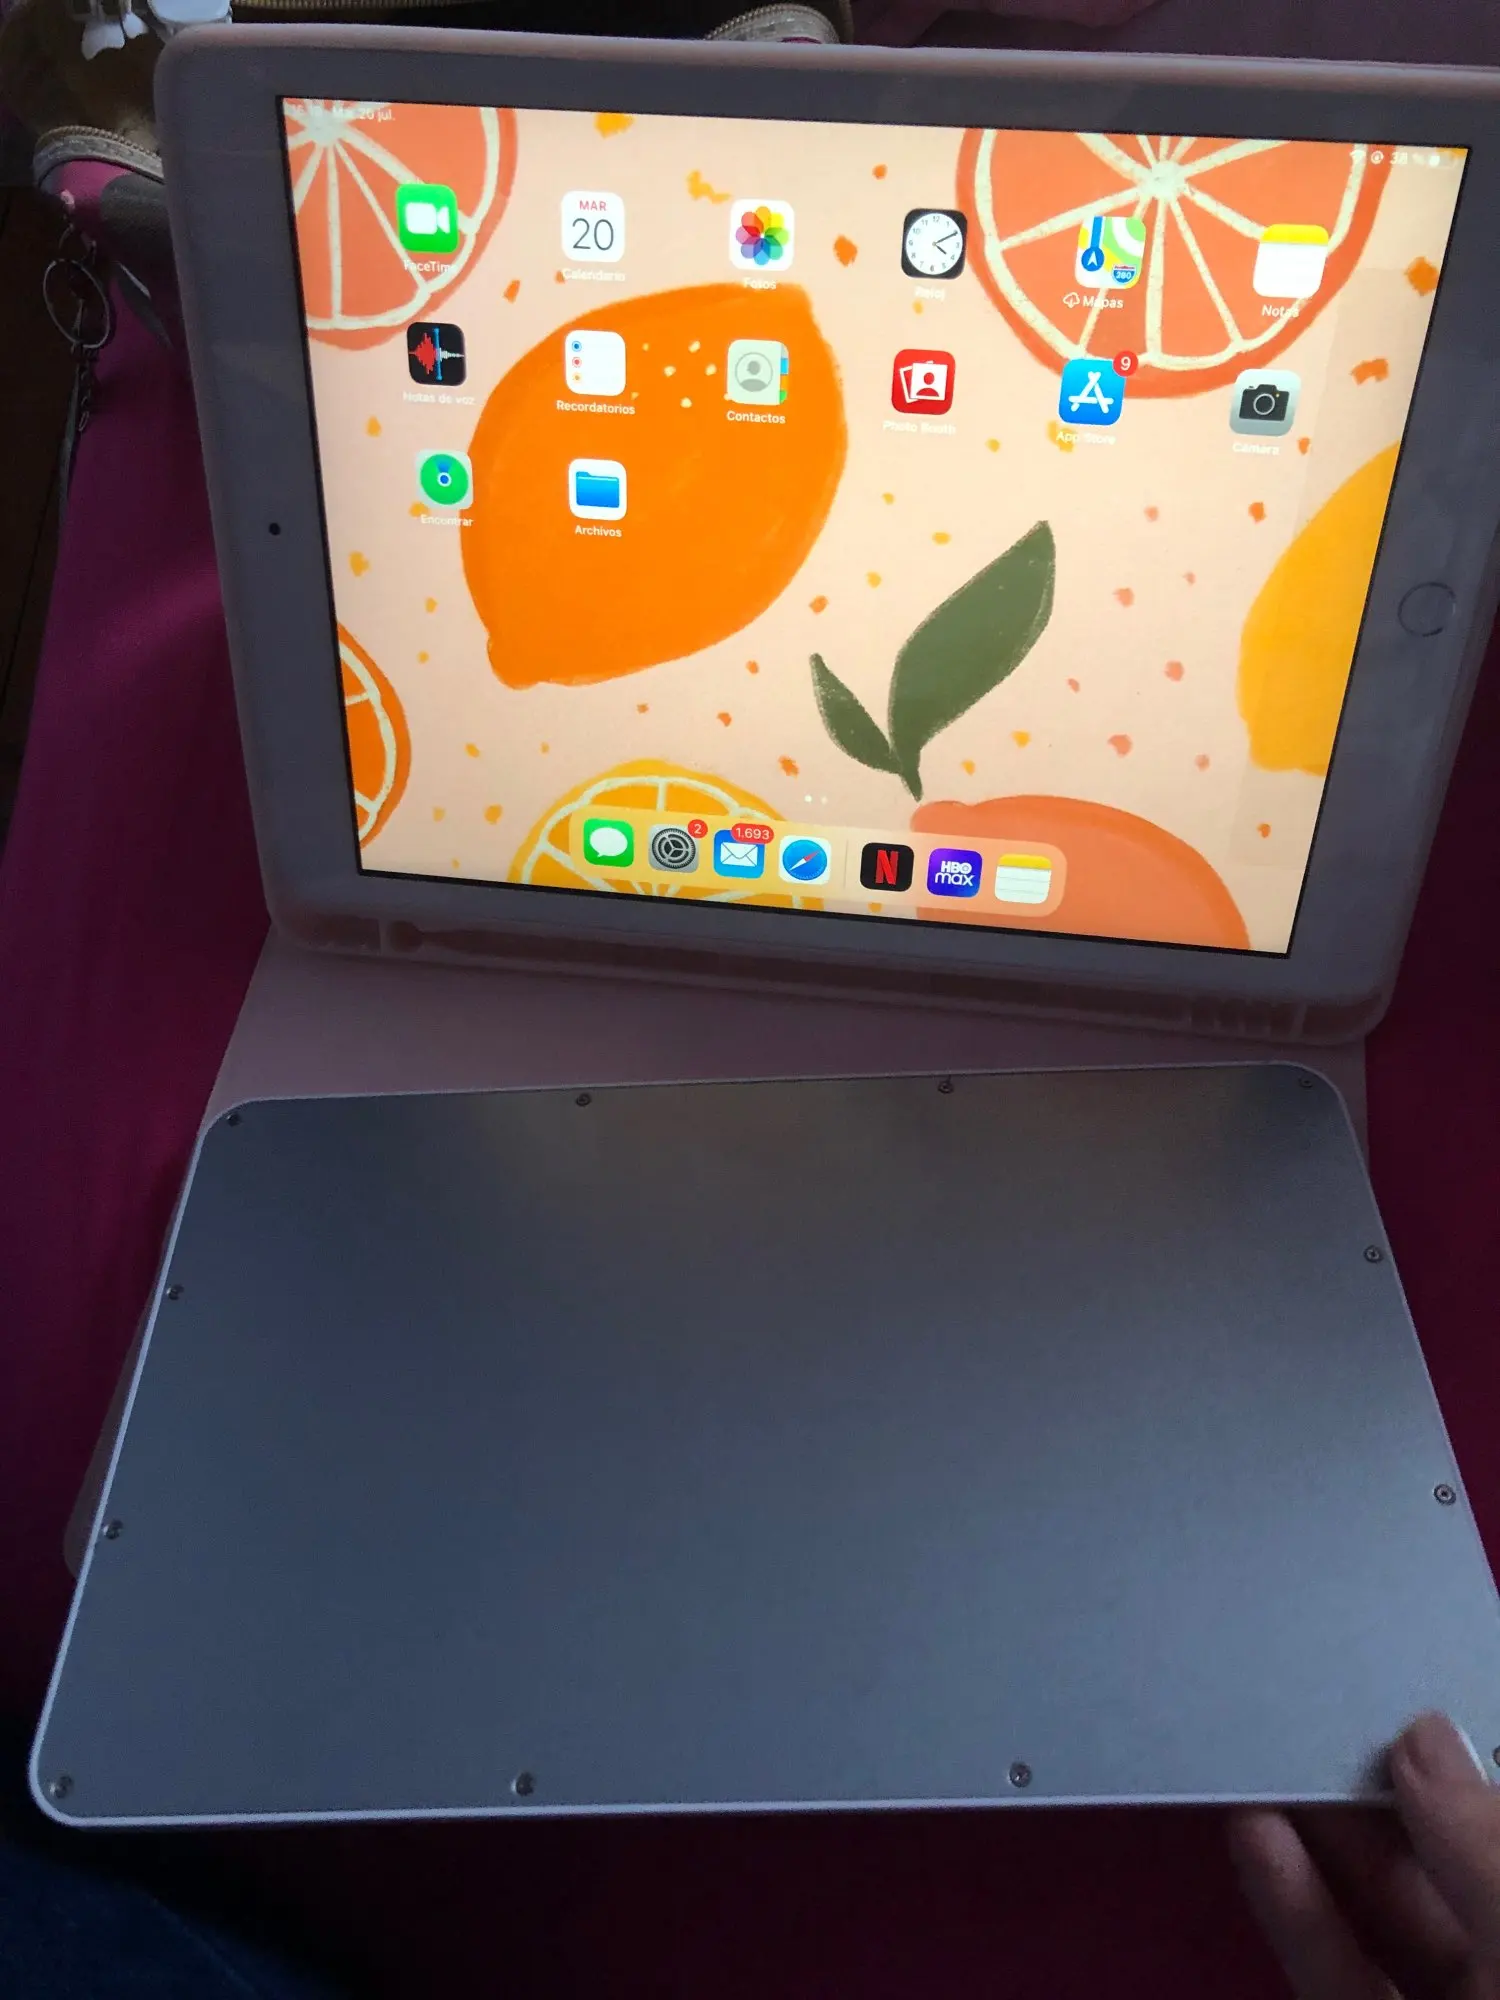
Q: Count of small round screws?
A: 12